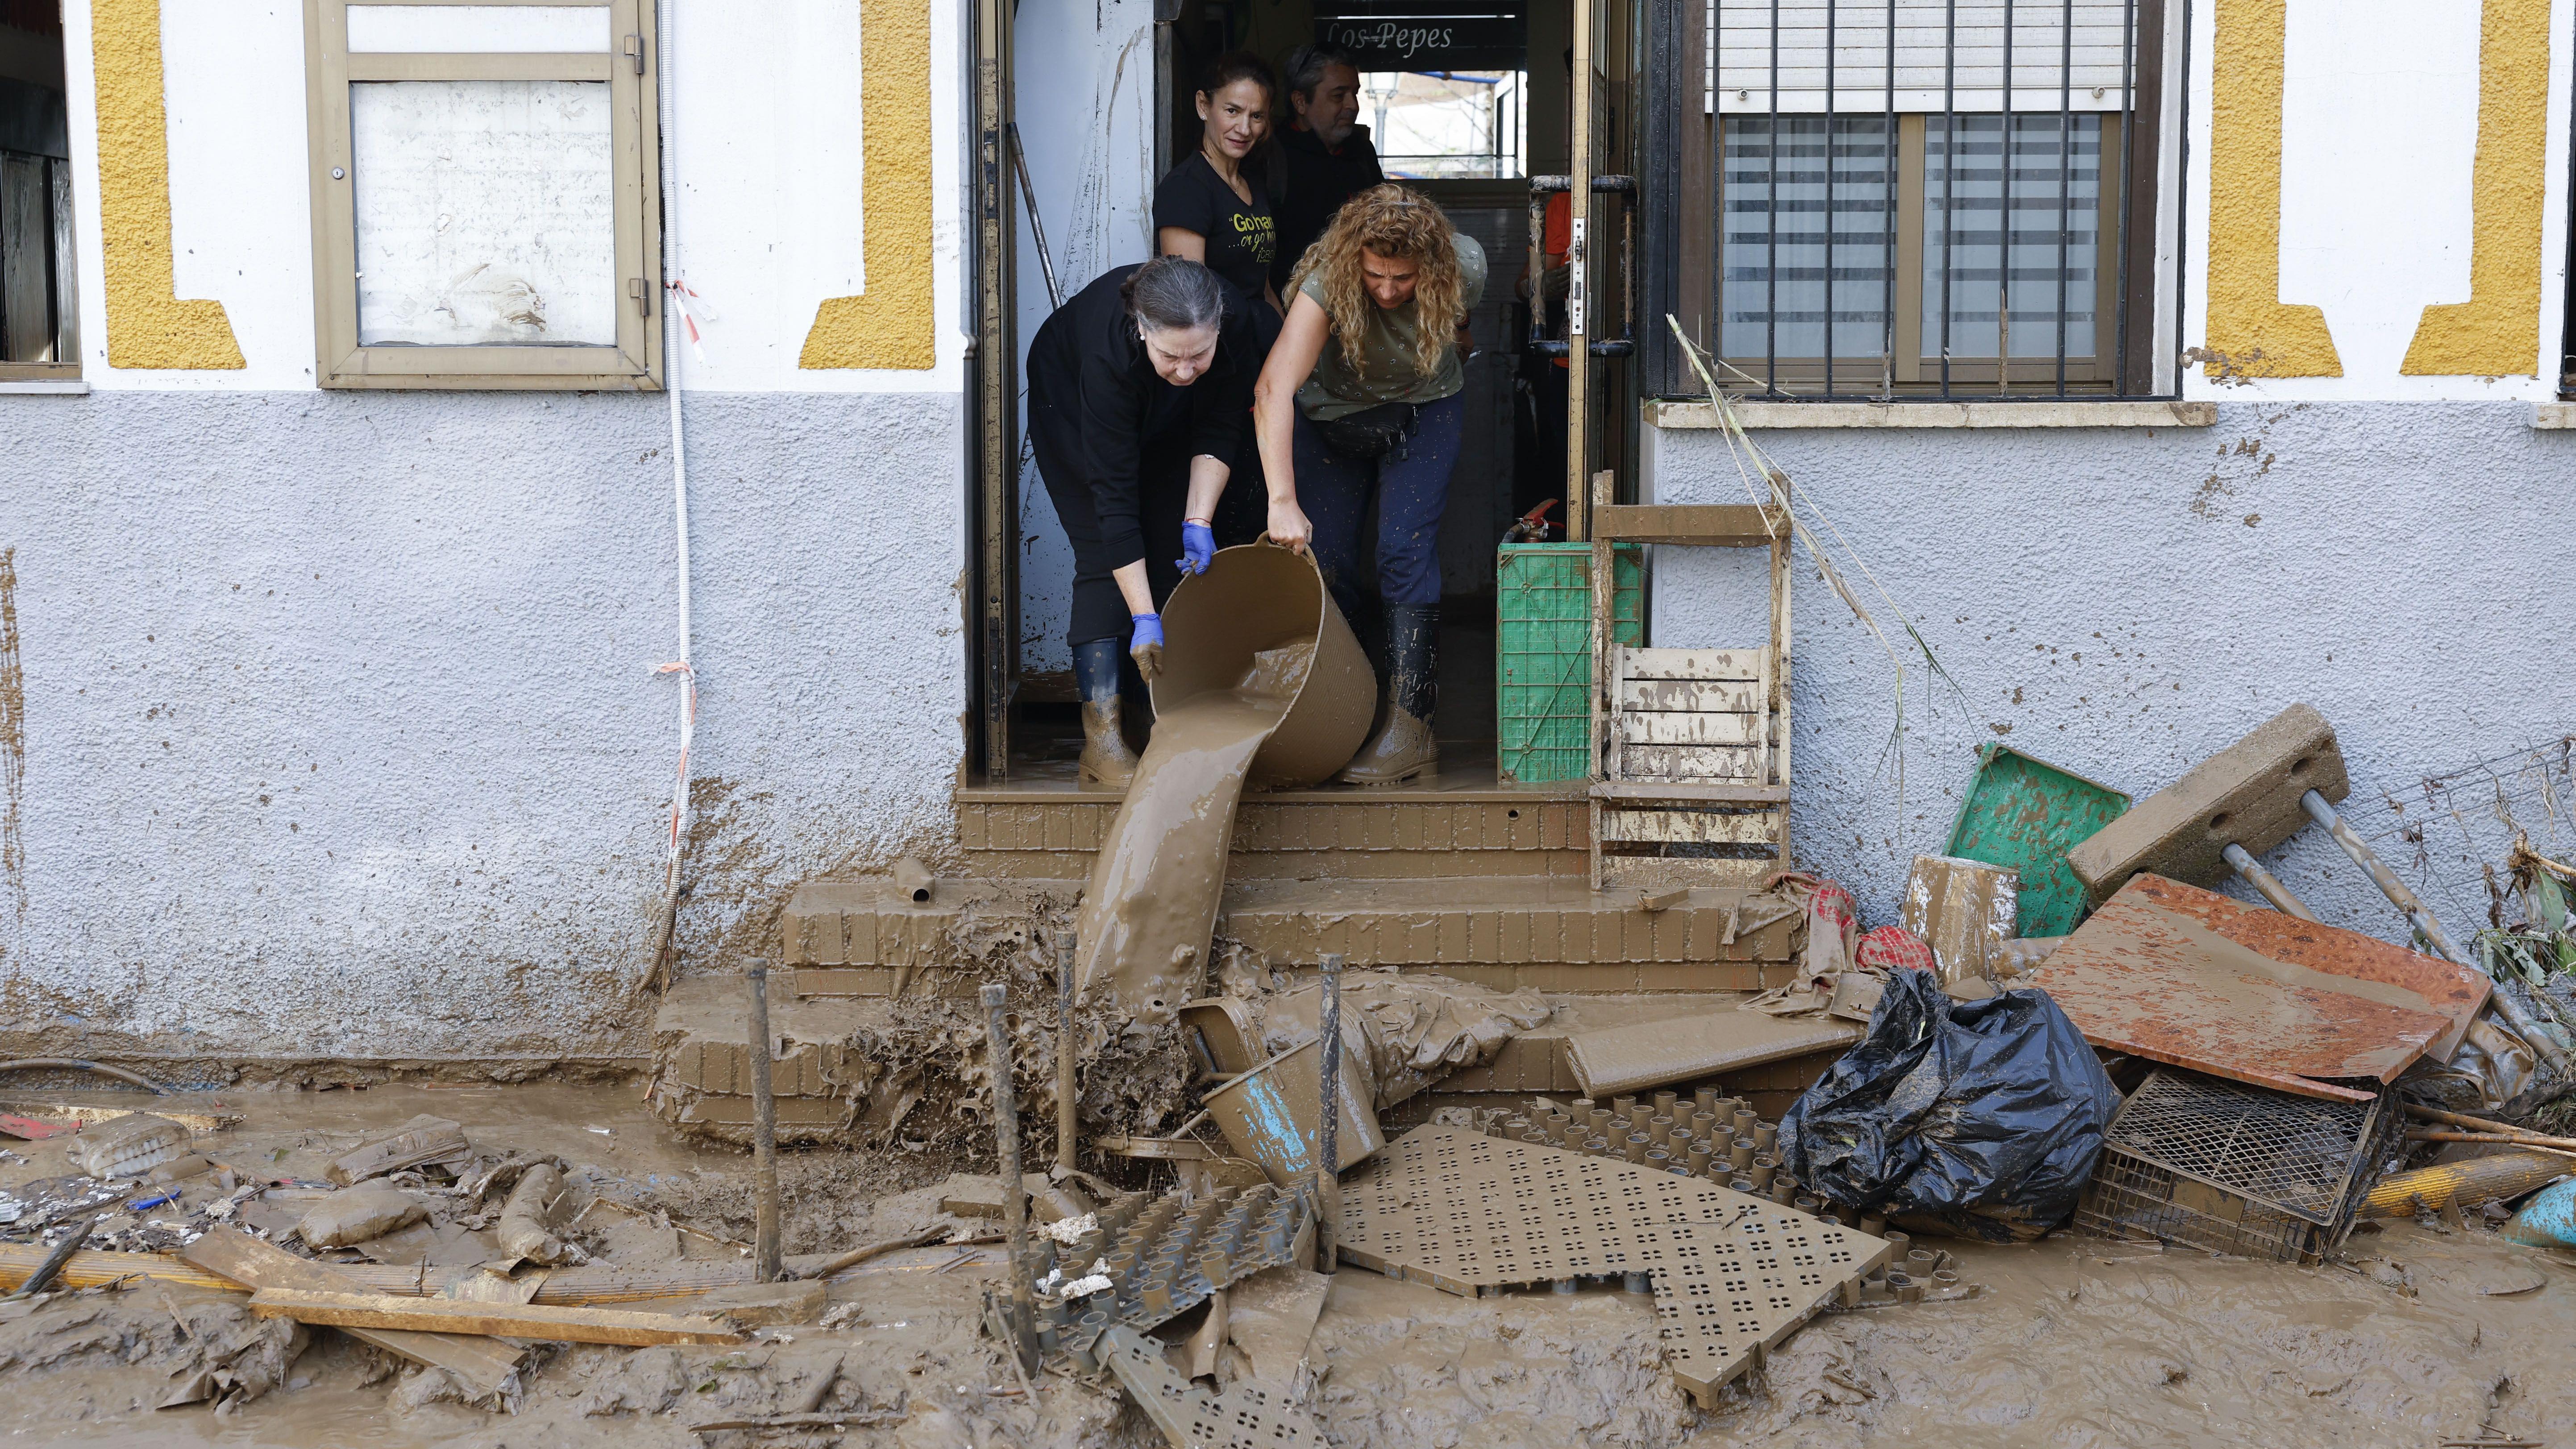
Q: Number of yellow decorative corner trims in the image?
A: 4